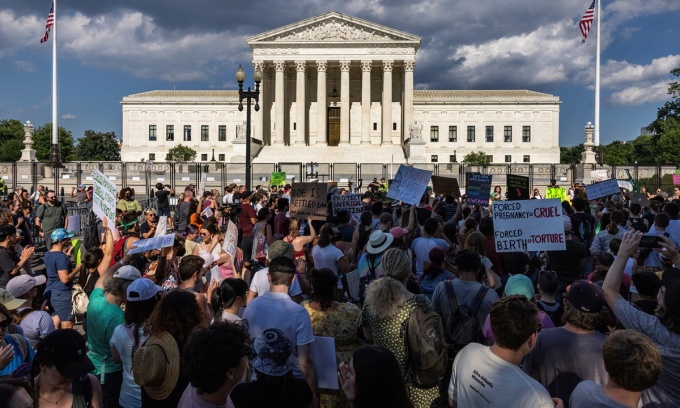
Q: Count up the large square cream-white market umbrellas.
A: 0